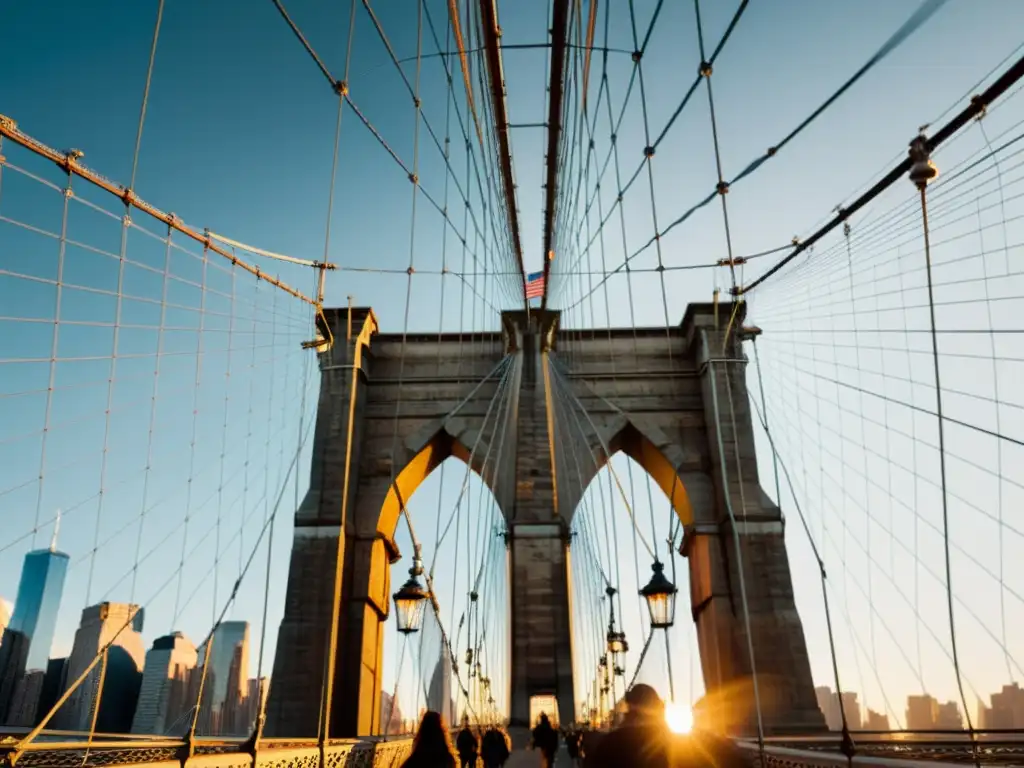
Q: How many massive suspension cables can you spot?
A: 4